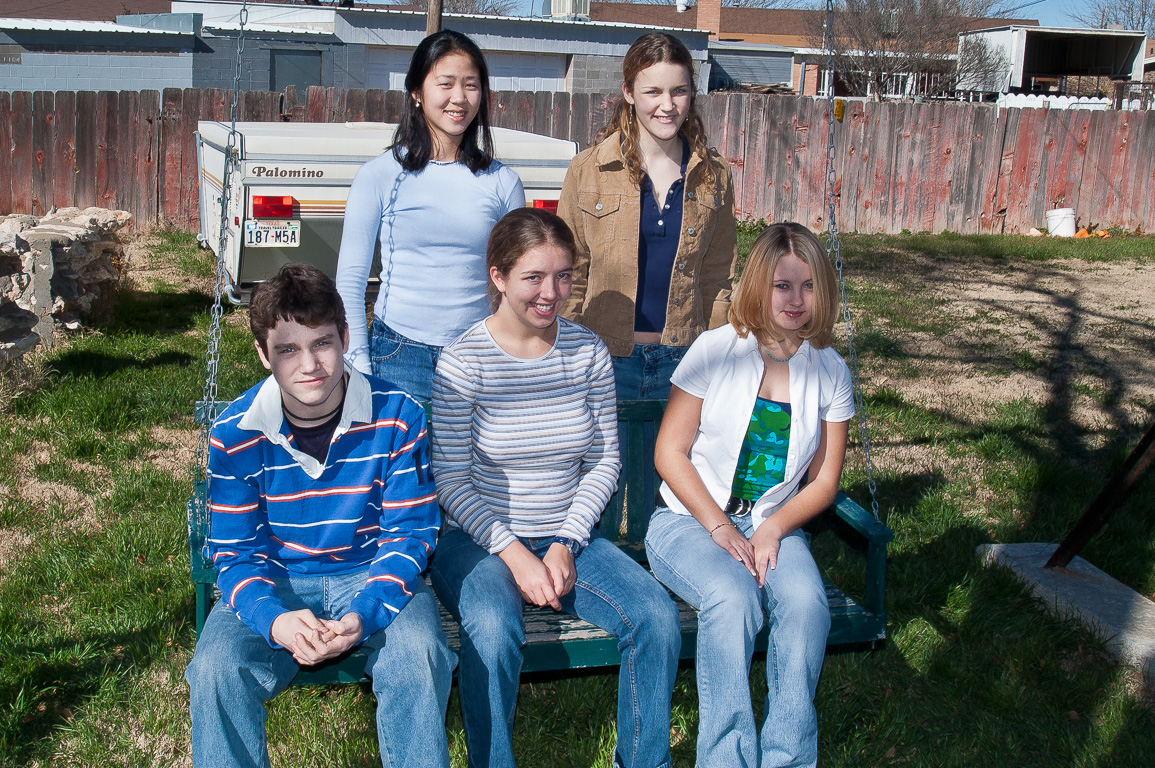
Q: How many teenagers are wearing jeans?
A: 5